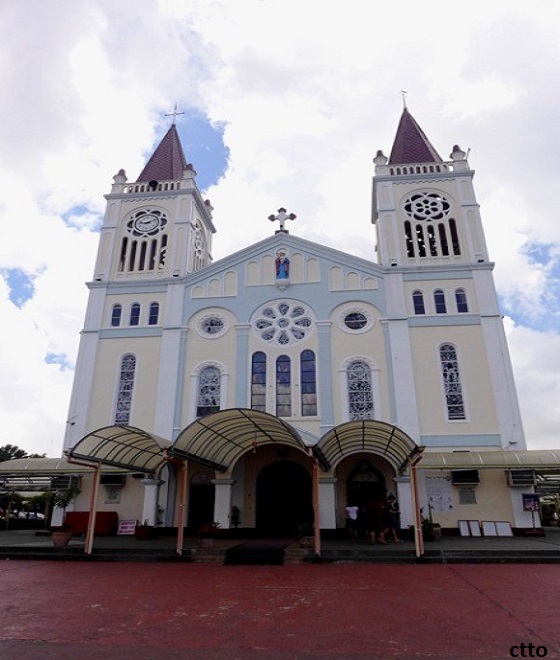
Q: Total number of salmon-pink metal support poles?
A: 4